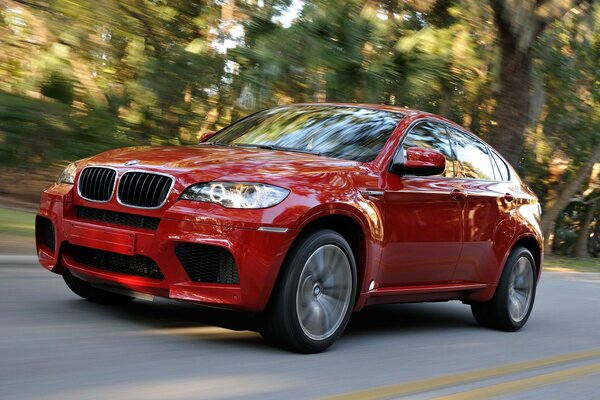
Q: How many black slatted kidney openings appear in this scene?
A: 2